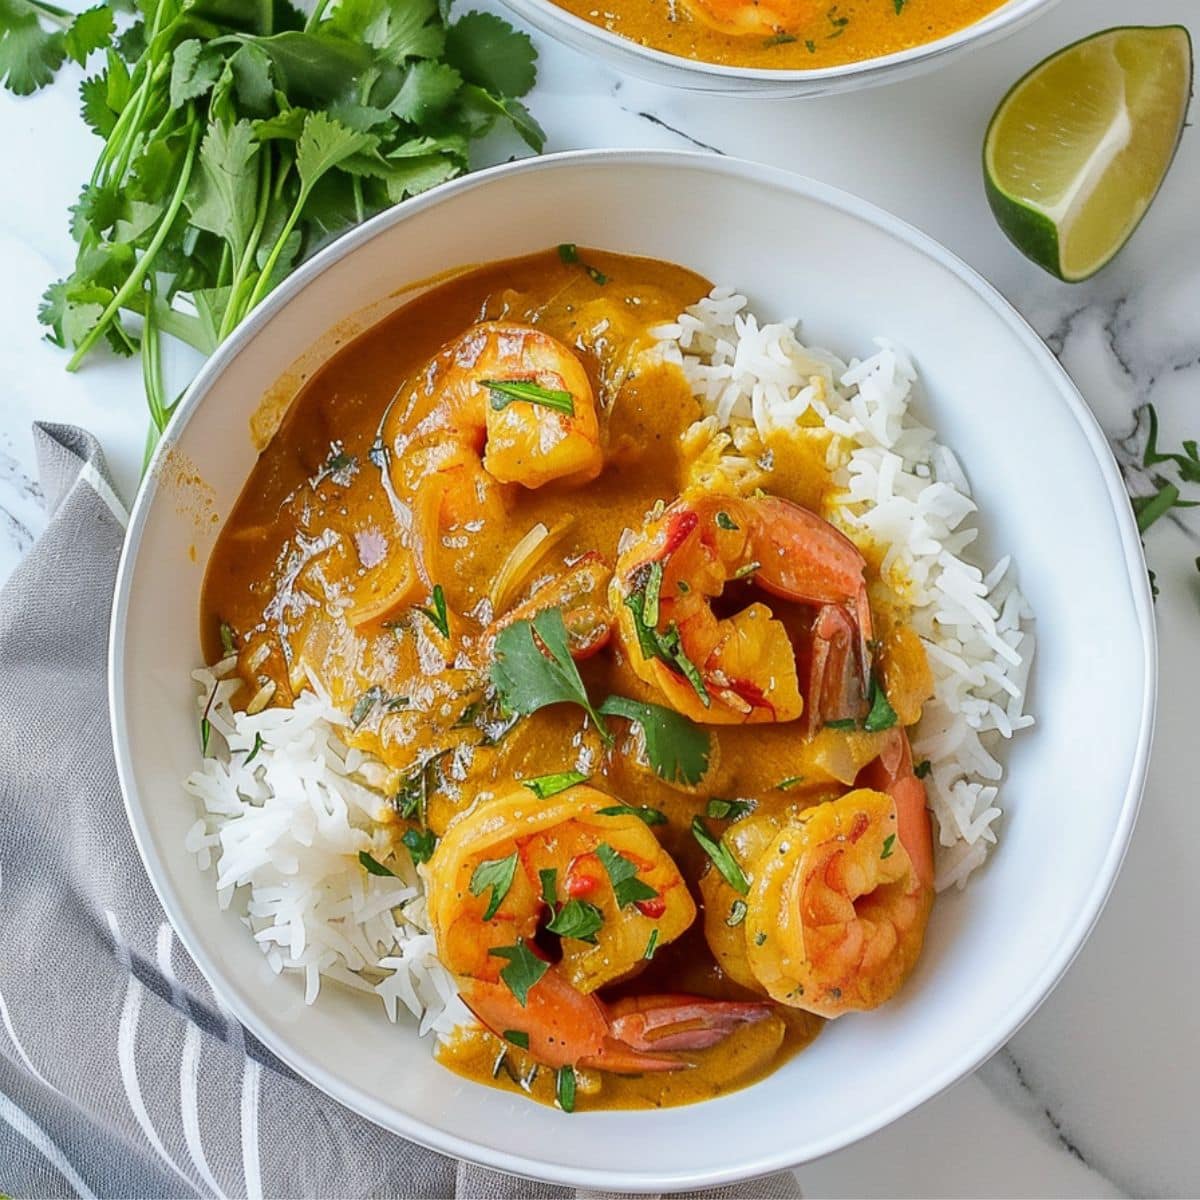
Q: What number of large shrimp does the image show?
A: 4